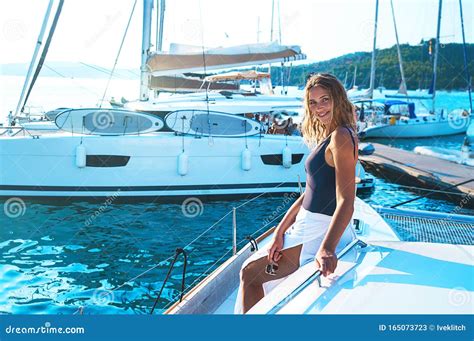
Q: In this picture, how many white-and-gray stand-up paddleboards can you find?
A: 2